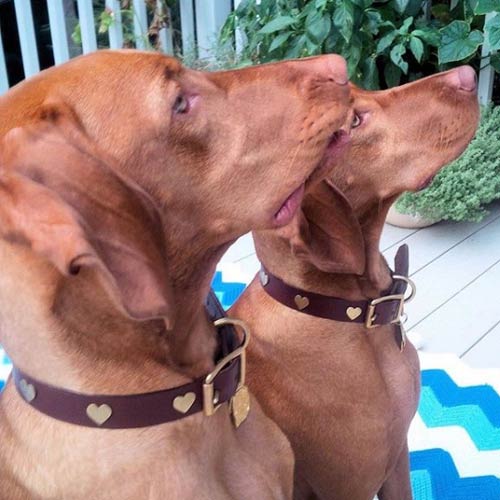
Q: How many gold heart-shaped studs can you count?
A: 6